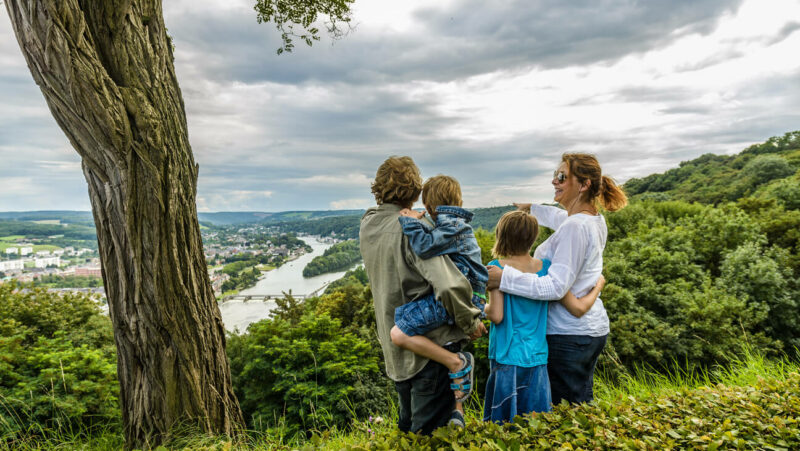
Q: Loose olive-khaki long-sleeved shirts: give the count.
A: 1